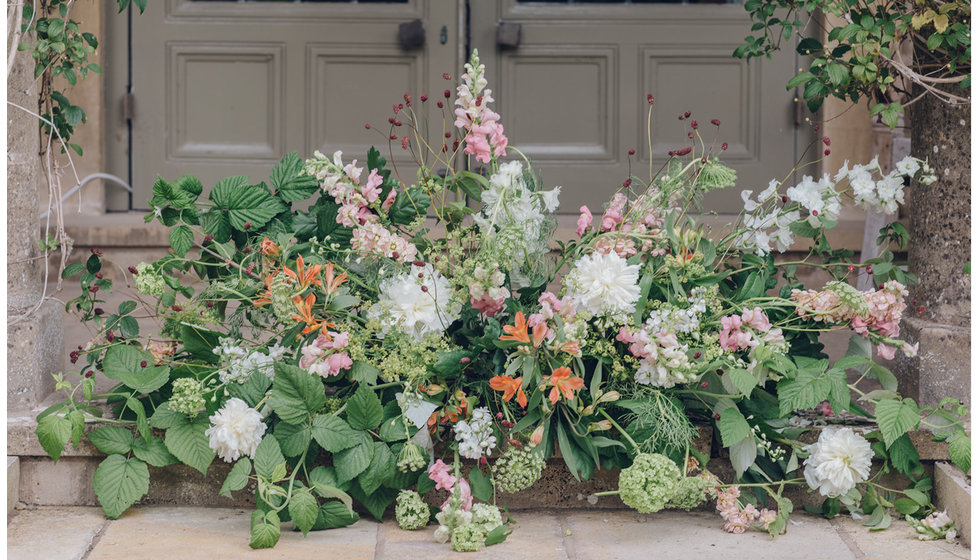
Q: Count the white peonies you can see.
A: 4